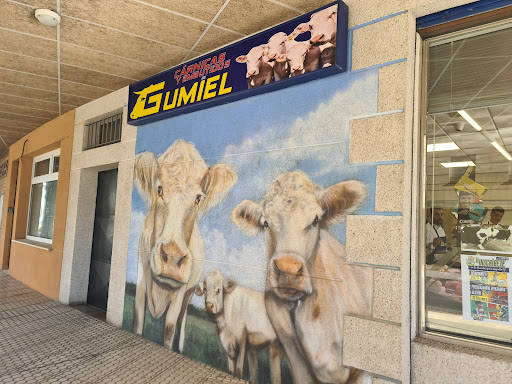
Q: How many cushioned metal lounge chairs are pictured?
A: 0